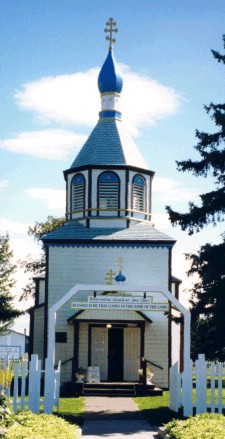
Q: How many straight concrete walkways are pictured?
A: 1